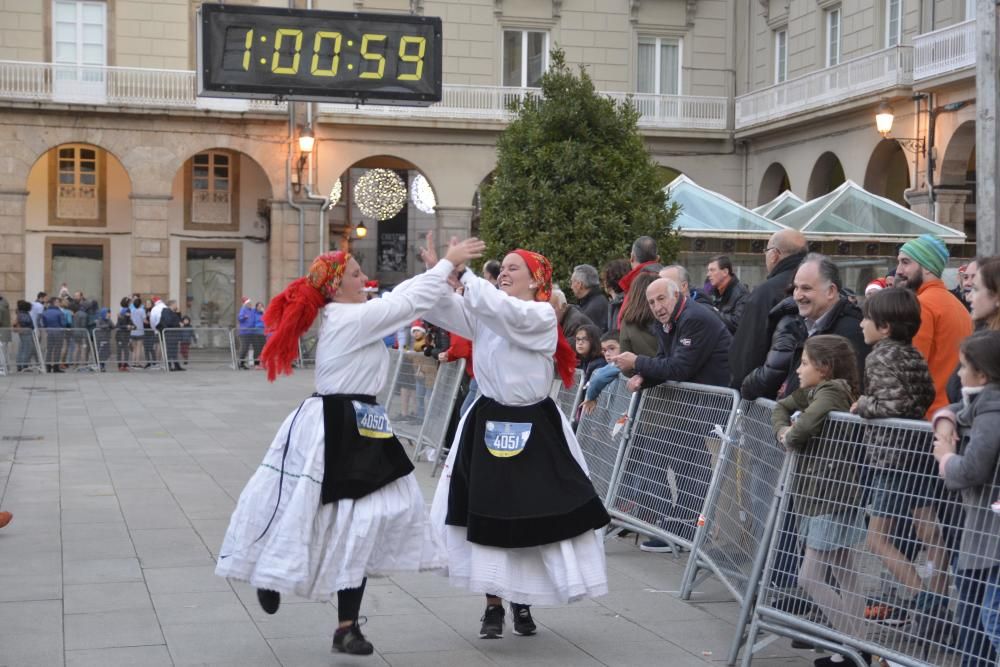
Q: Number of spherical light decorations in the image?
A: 3